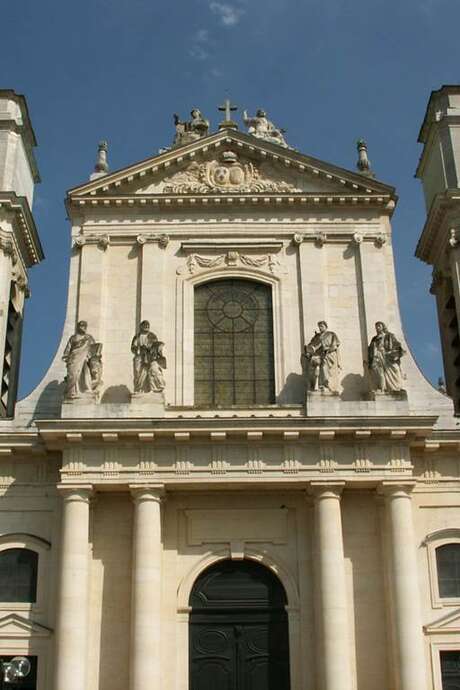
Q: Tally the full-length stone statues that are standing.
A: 4